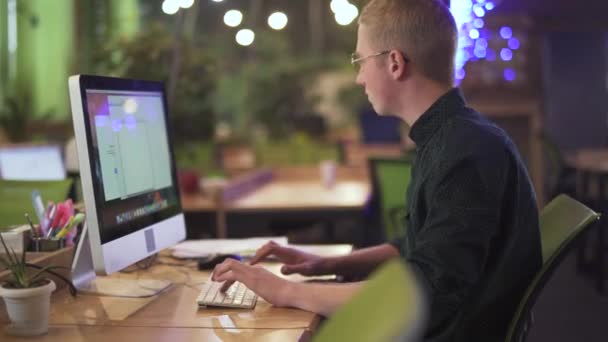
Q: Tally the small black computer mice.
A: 1